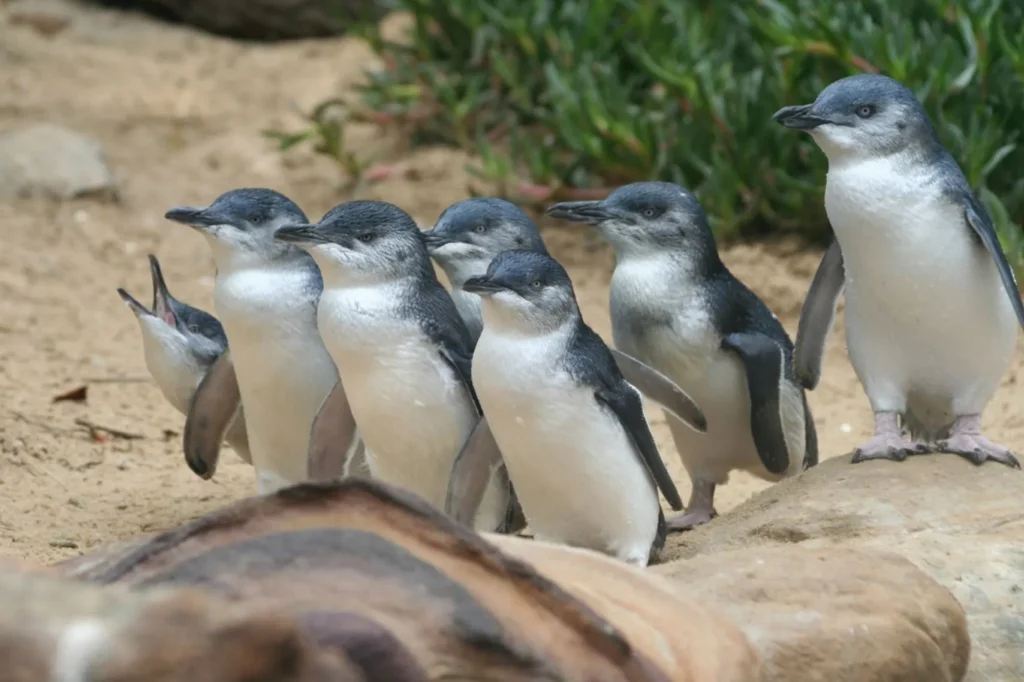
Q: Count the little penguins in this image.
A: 7